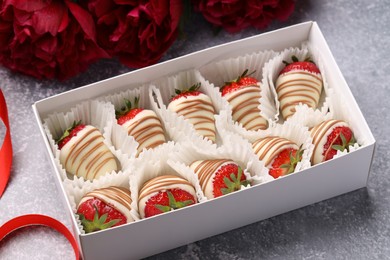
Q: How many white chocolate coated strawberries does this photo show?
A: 10